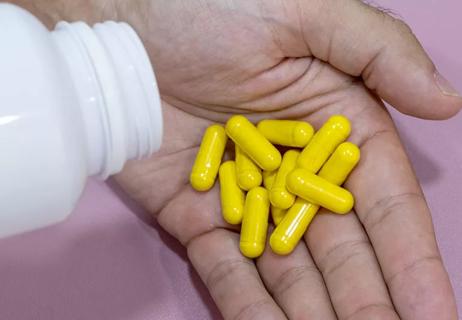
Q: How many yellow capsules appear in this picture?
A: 12